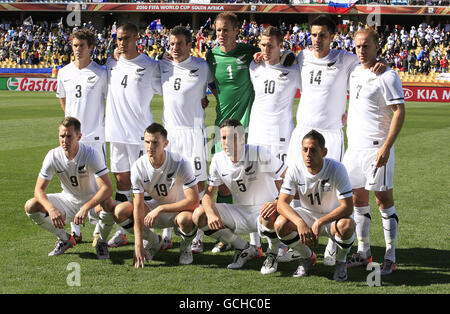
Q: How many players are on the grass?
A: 11